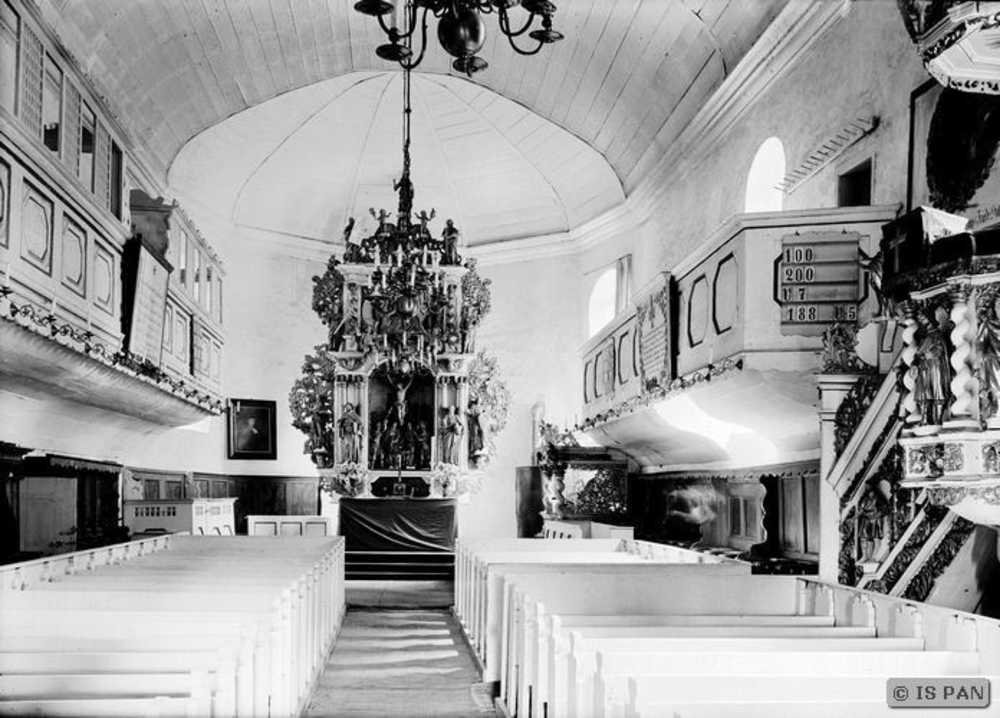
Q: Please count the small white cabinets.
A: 2